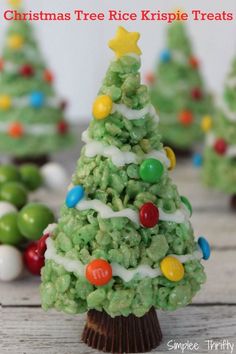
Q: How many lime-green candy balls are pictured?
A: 5